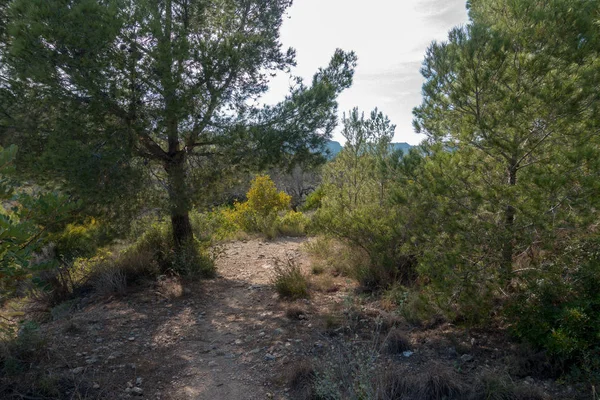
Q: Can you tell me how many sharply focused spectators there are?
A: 0